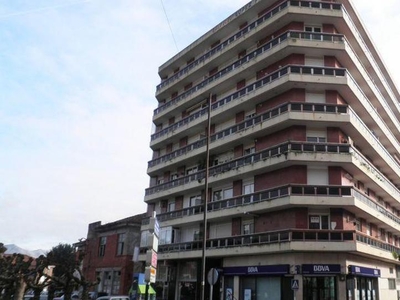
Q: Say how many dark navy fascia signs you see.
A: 3